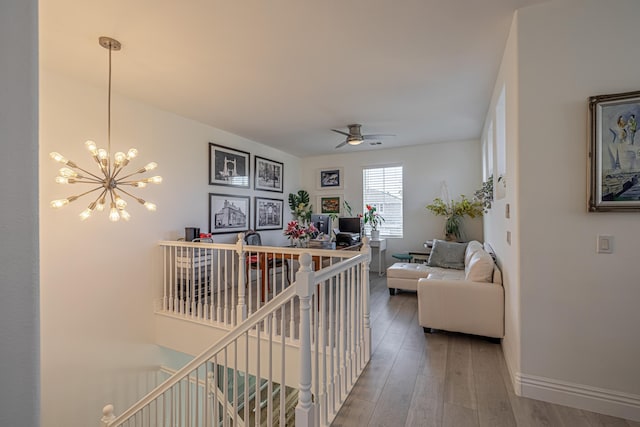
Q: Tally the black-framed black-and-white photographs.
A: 4